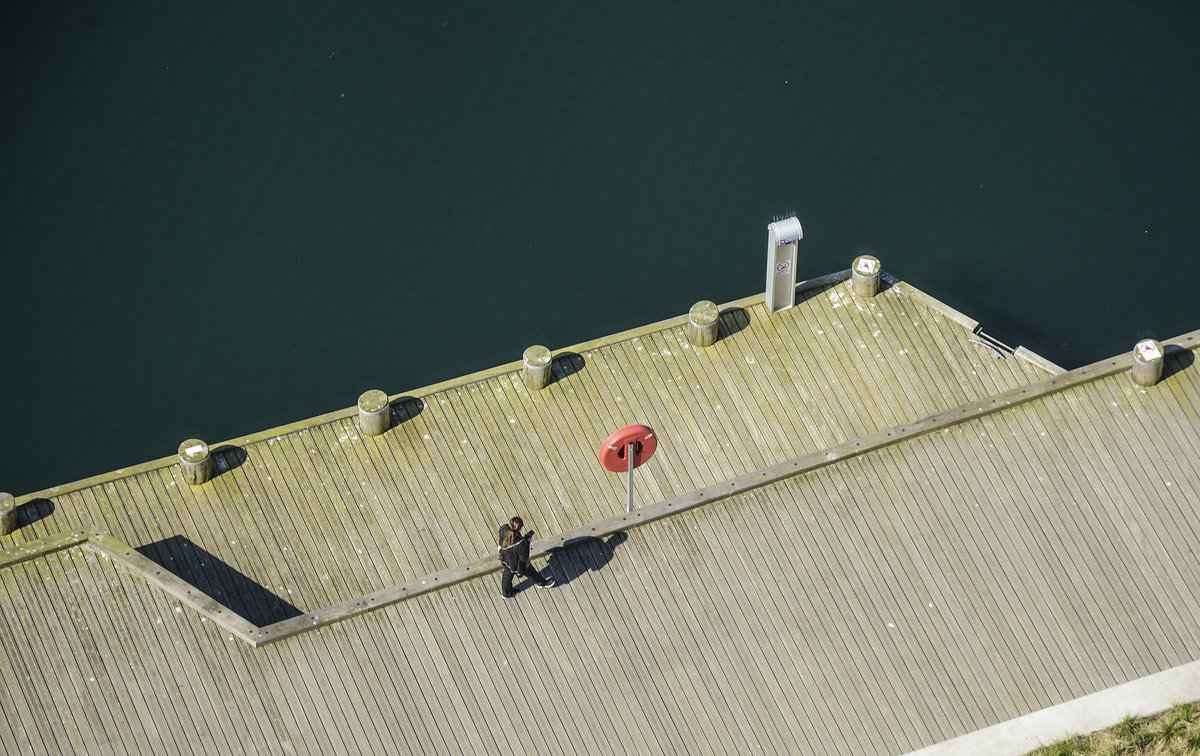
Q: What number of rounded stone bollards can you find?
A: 7